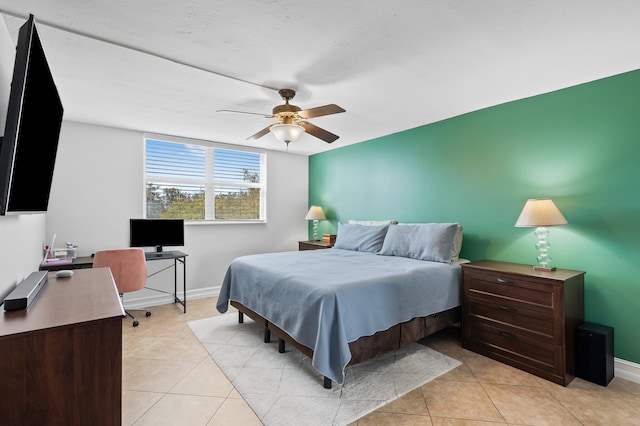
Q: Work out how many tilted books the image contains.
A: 0